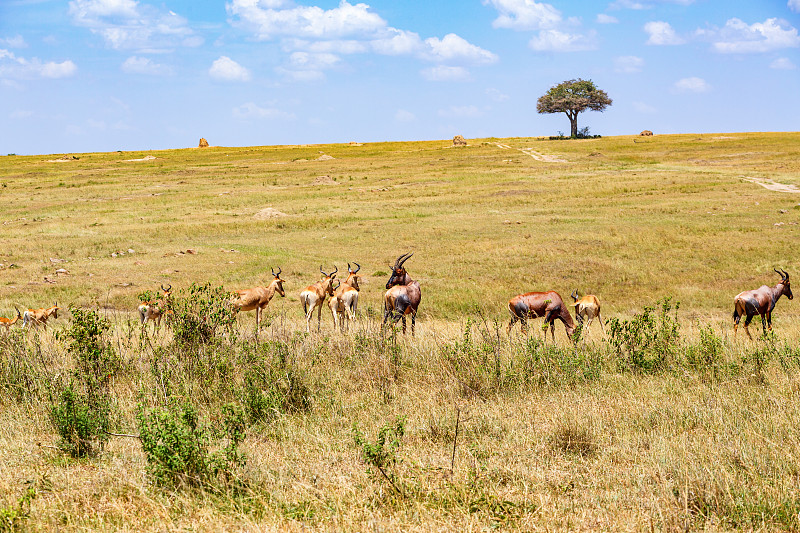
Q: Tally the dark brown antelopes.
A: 3